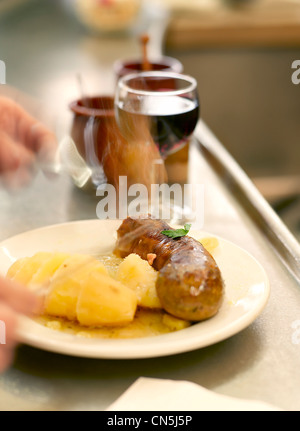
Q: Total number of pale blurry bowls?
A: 1